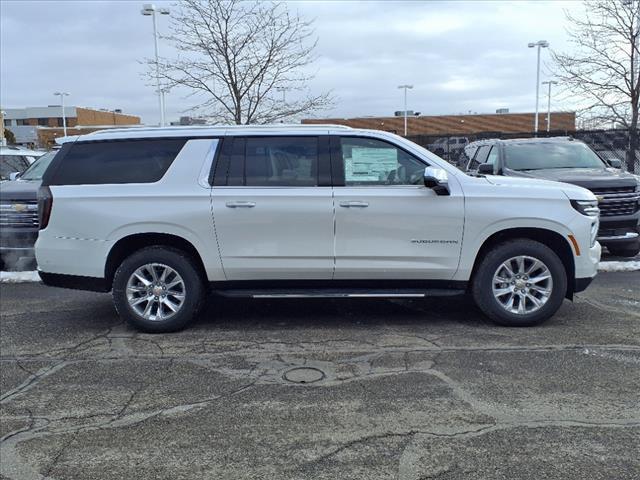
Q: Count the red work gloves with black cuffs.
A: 0